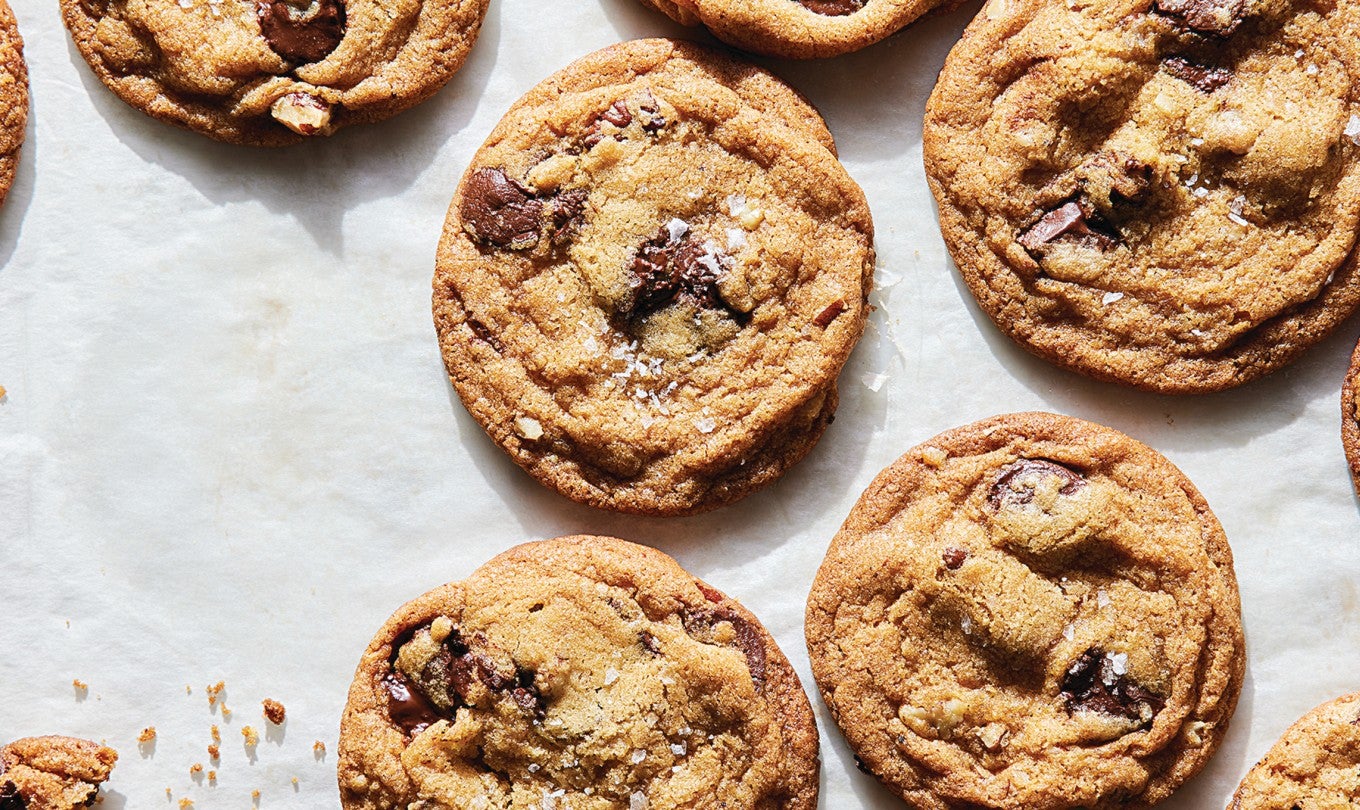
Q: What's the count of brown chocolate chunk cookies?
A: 10